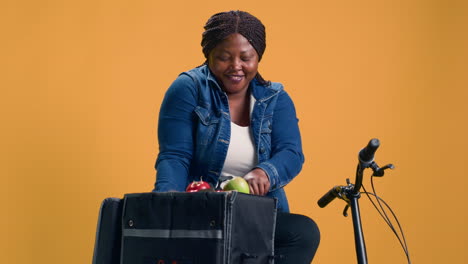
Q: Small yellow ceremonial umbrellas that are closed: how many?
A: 0